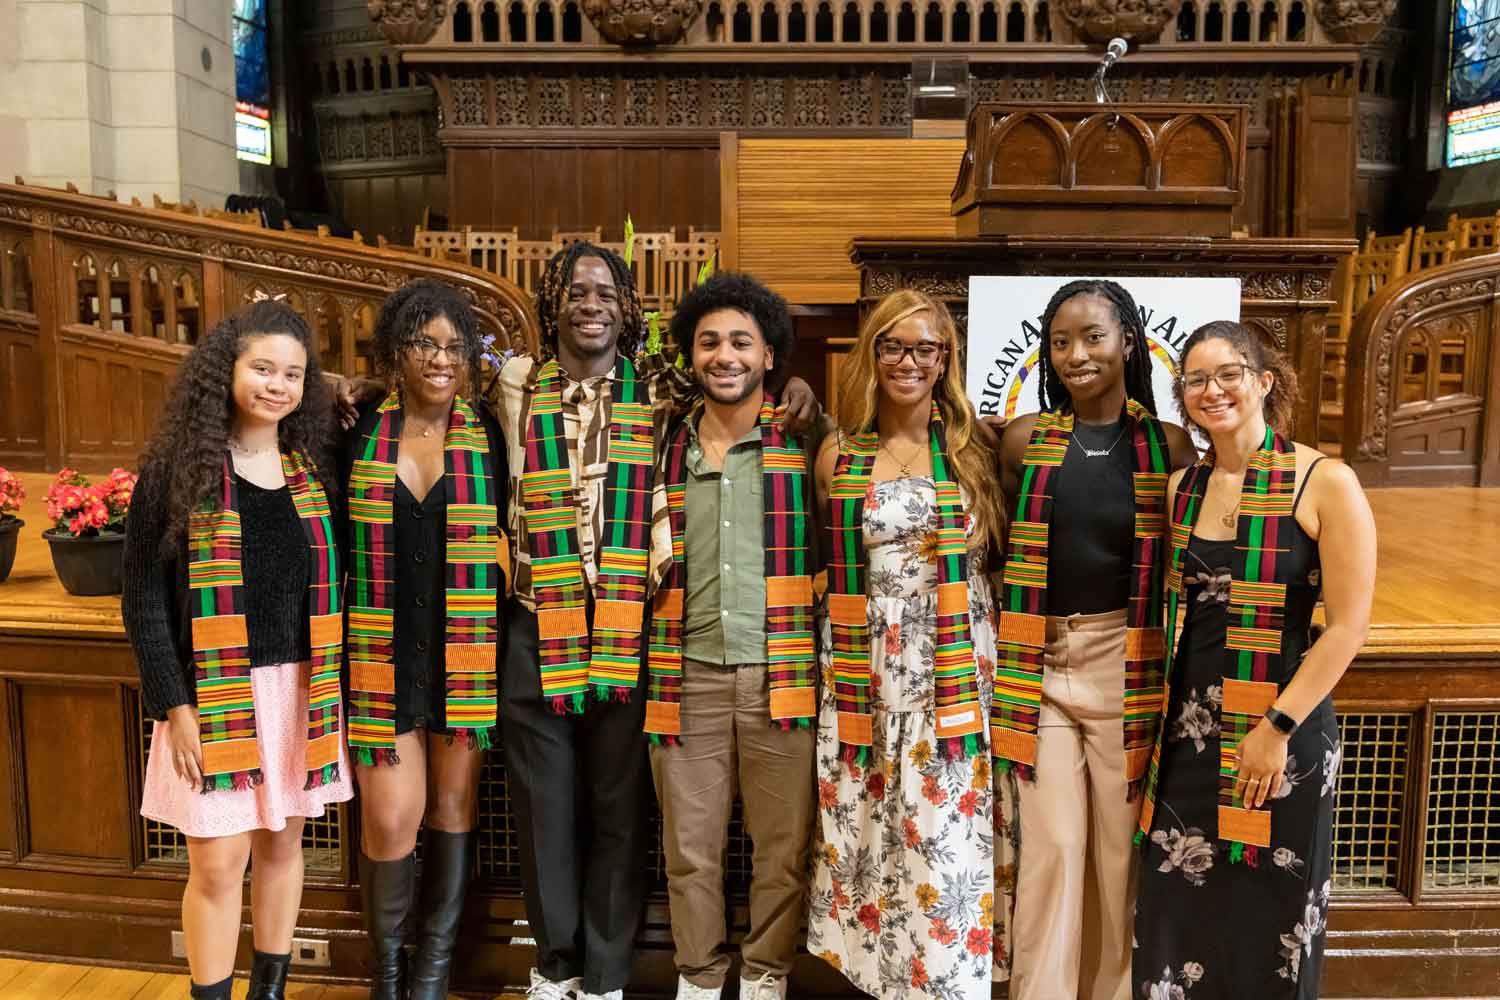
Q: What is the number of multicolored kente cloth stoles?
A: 7